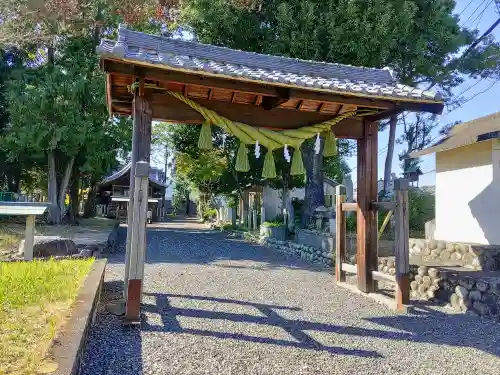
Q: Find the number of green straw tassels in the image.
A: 5